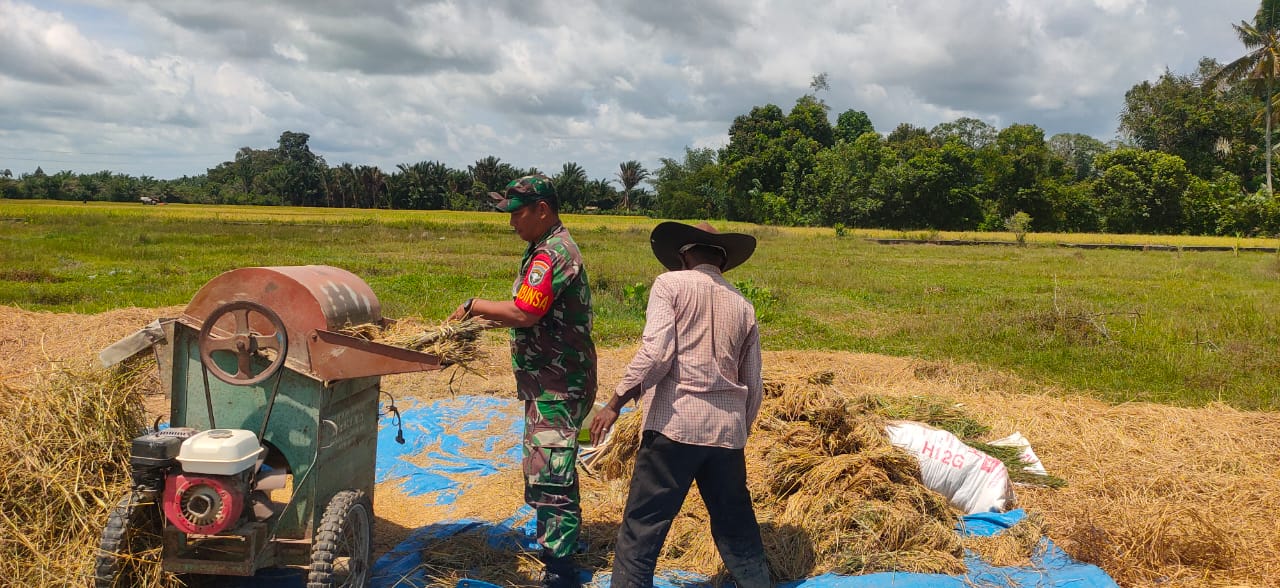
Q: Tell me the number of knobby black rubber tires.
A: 2